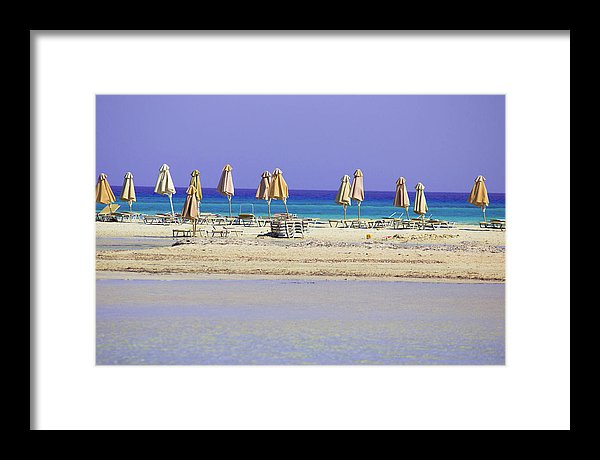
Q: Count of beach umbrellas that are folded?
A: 13